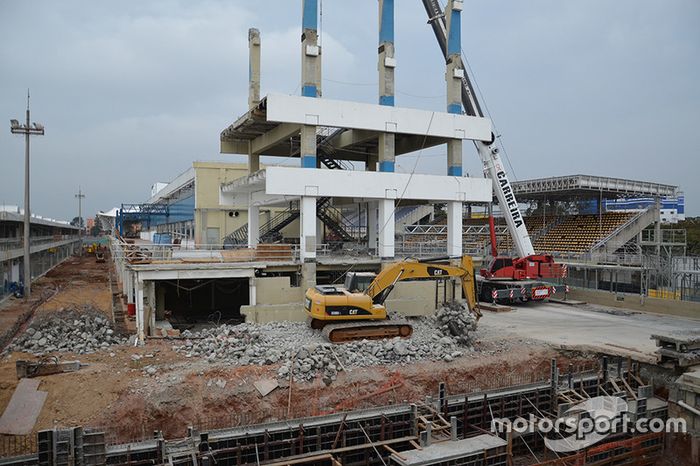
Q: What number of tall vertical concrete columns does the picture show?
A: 4